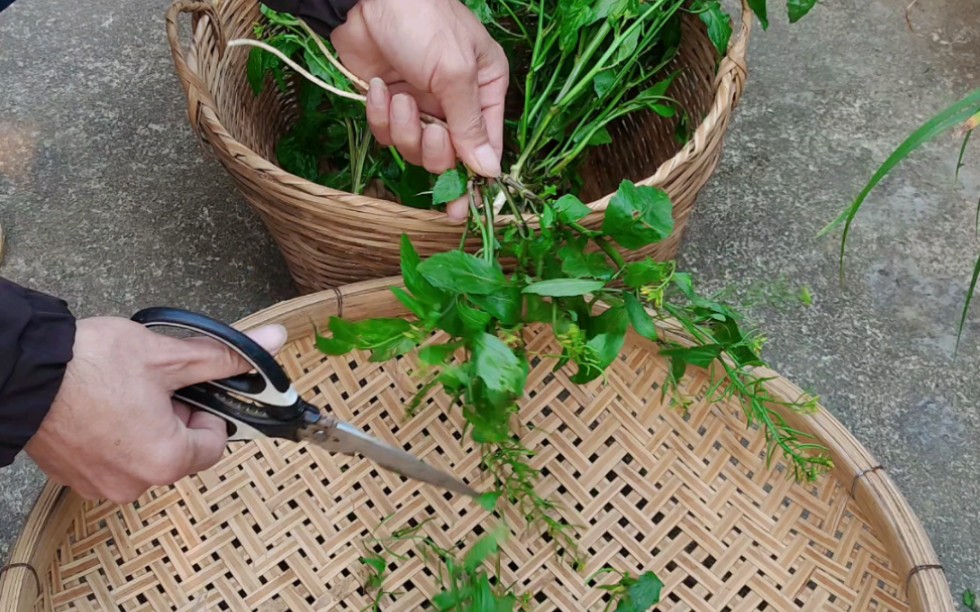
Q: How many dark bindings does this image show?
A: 4